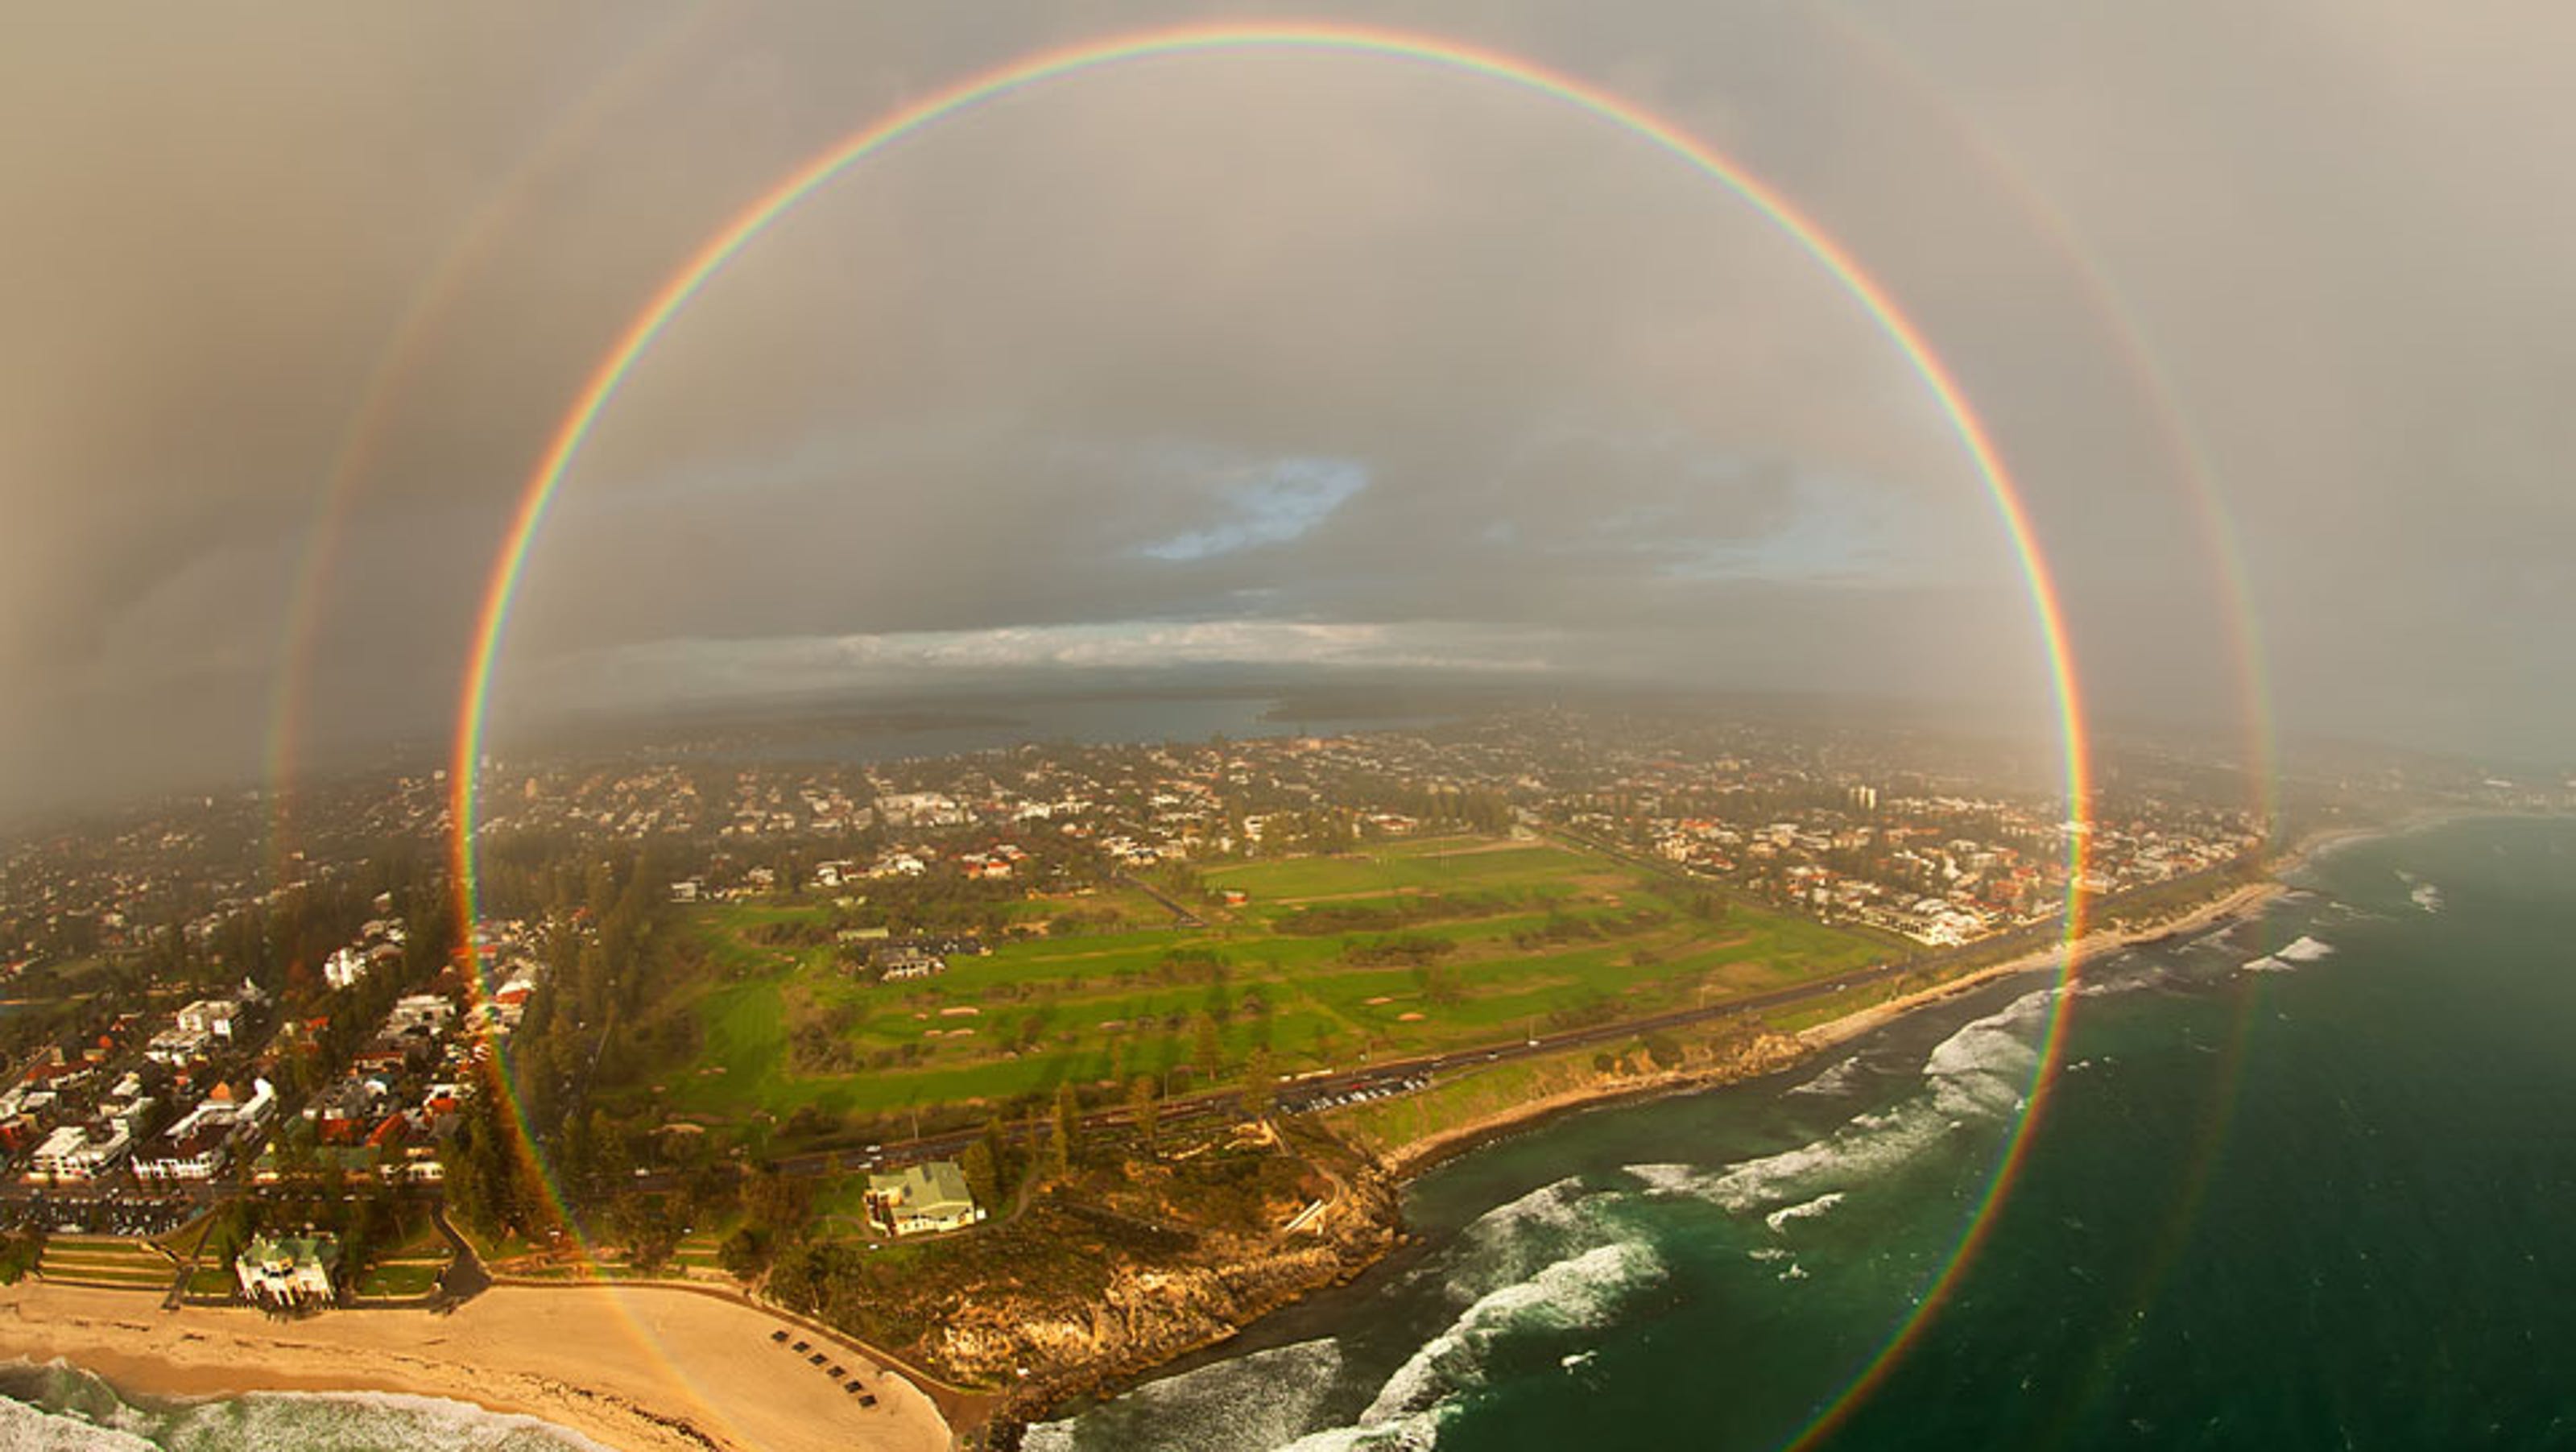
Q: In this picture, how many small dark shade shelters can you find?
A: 6